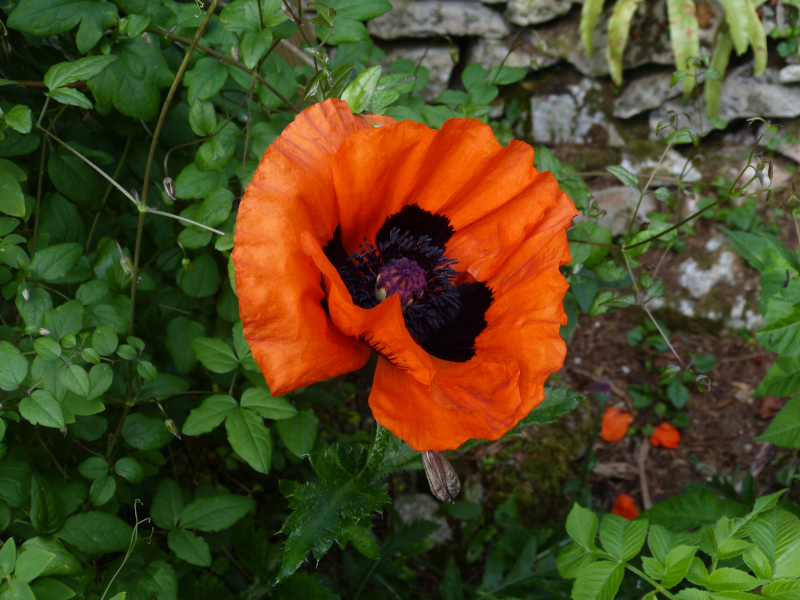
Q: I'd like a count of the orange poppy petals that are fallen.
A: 3